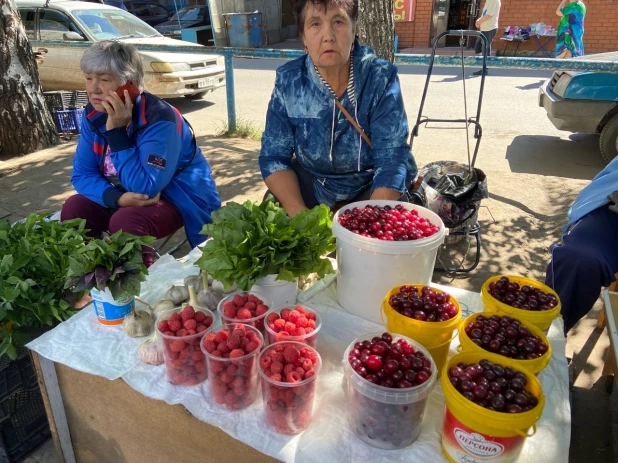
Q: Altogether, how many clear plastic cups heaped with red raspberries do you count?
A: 5